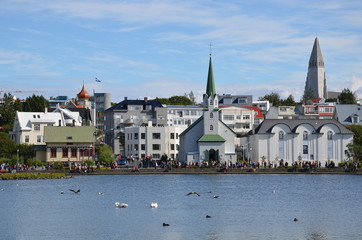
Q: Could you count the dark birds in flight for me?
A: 2